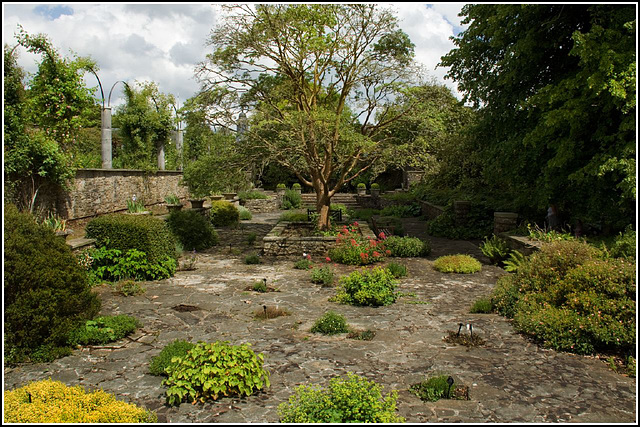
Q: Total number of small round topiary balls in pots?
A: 4